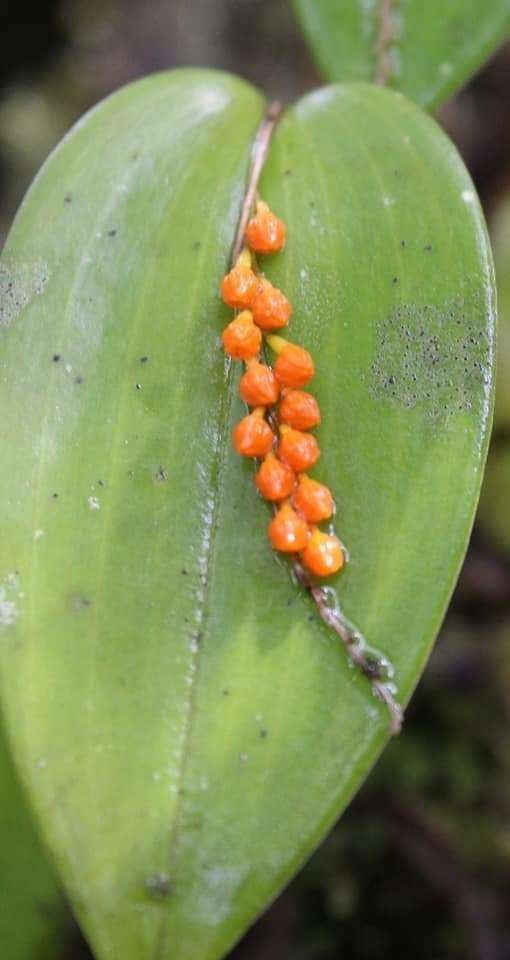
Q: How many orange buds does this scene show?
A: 13